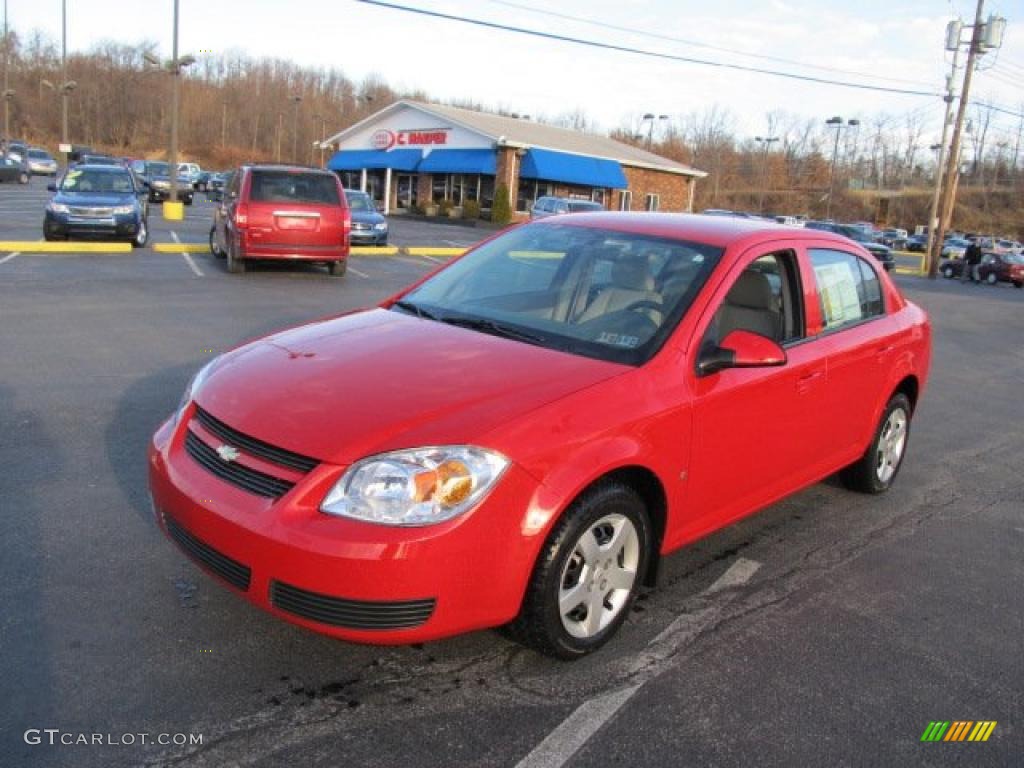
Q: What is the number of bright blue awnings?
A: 3